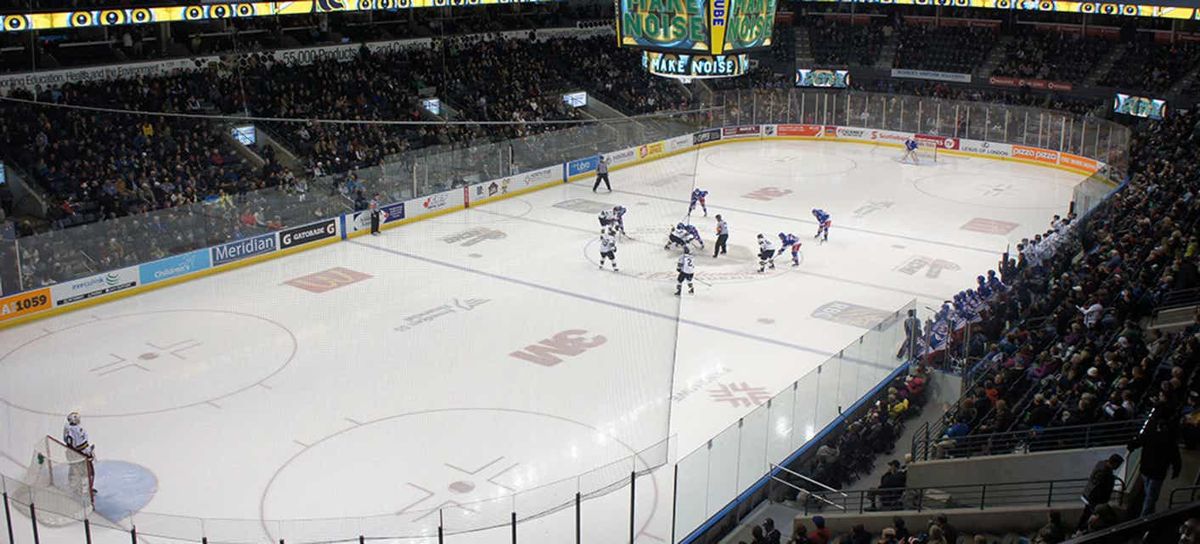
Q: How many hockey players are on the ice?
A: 12